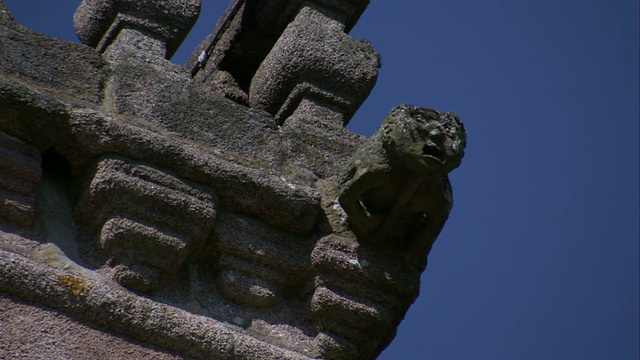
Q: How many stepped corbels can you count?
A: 4